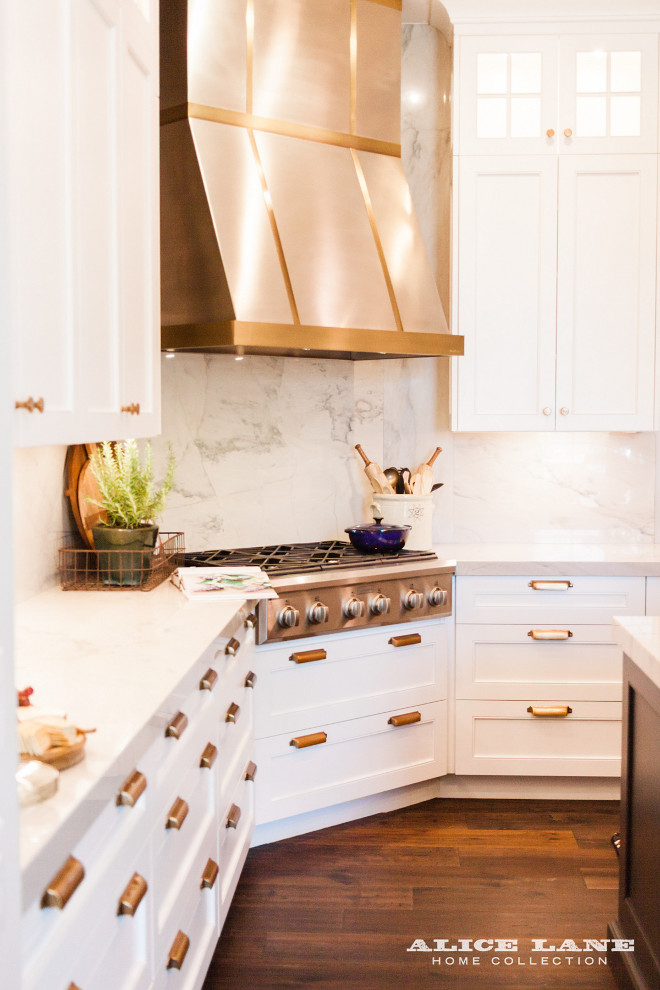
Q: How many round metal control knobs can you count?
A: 6